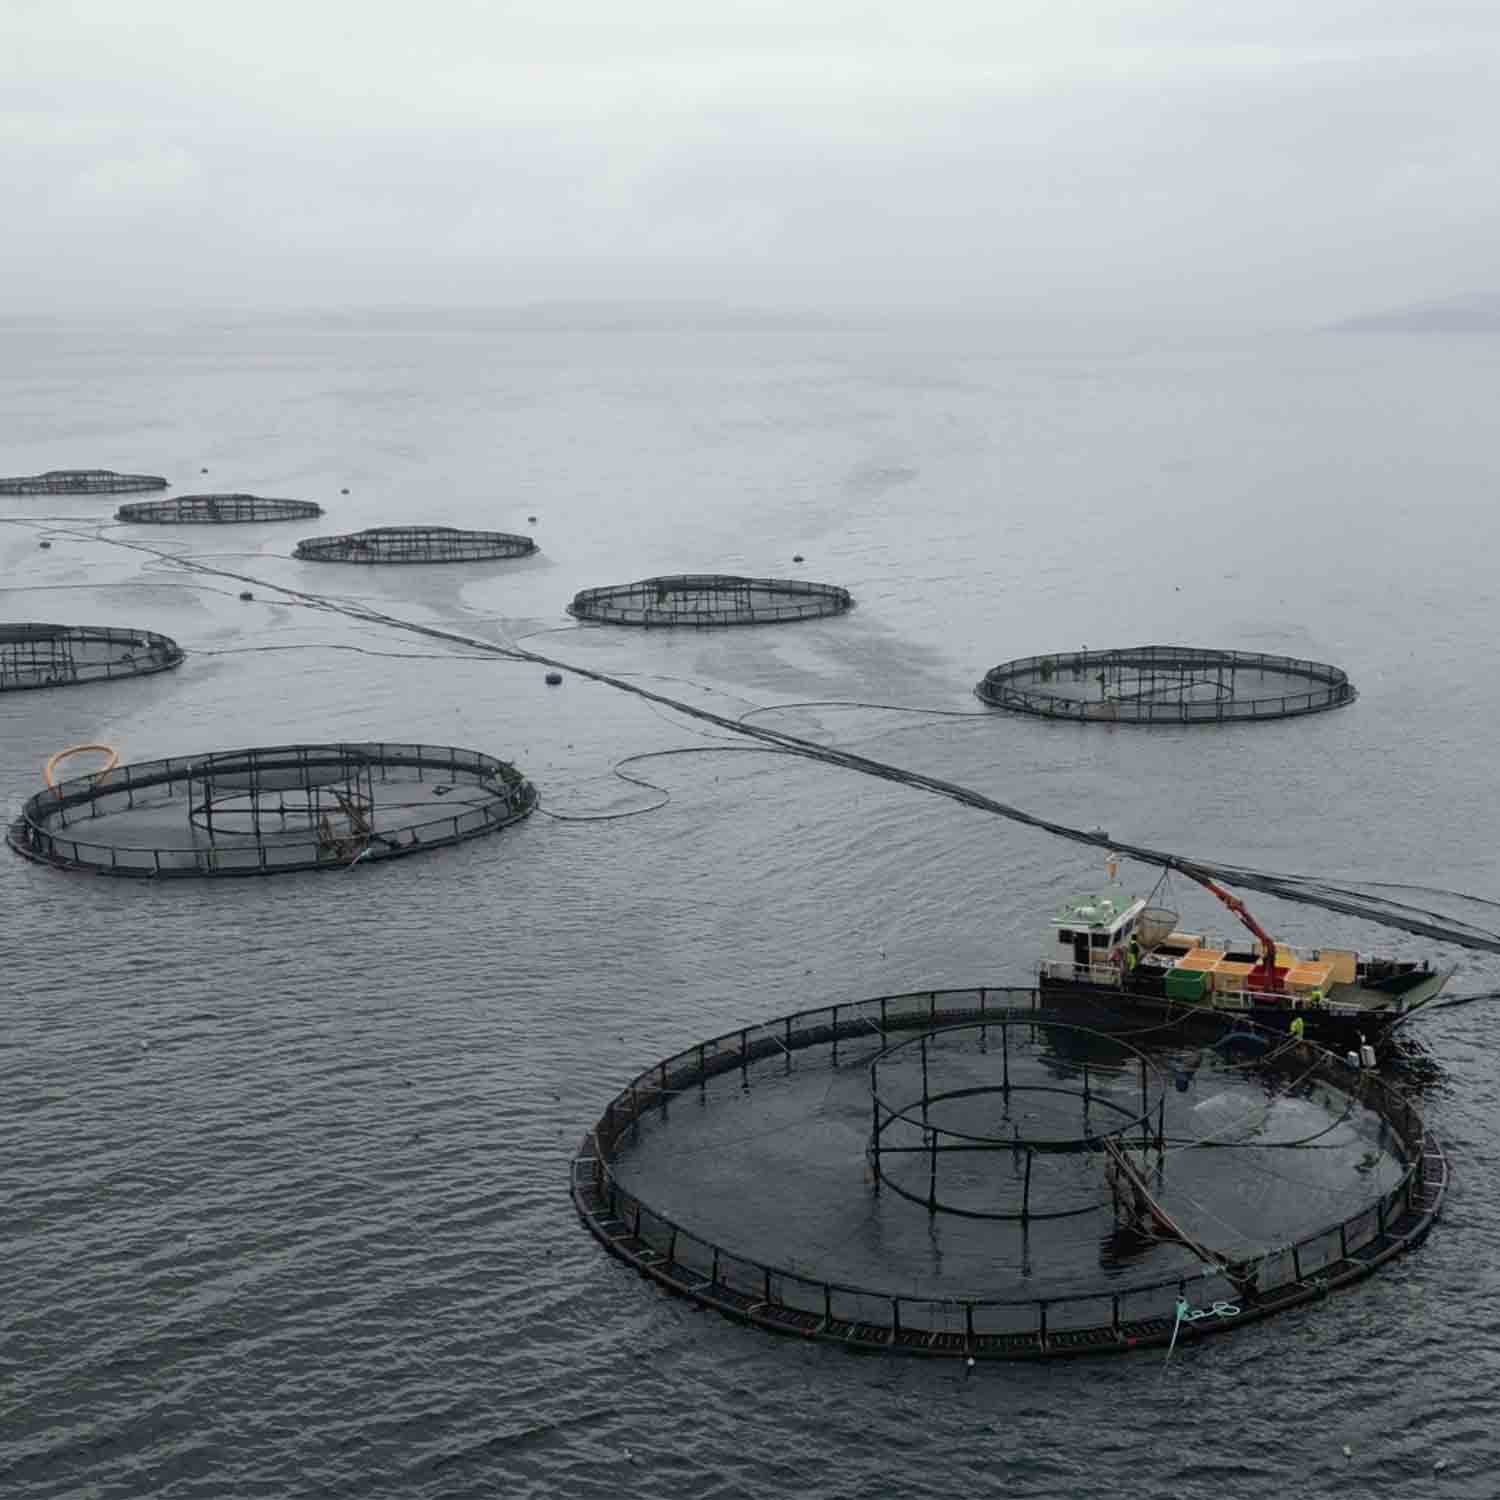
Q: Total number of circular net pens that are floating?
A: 8